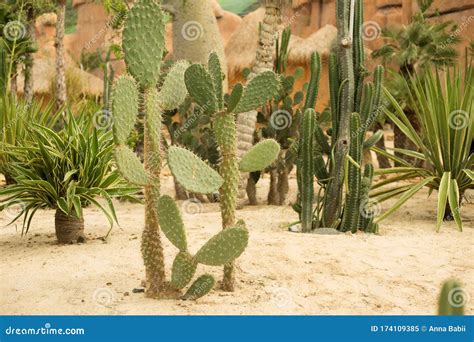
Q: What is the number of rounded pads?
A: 14